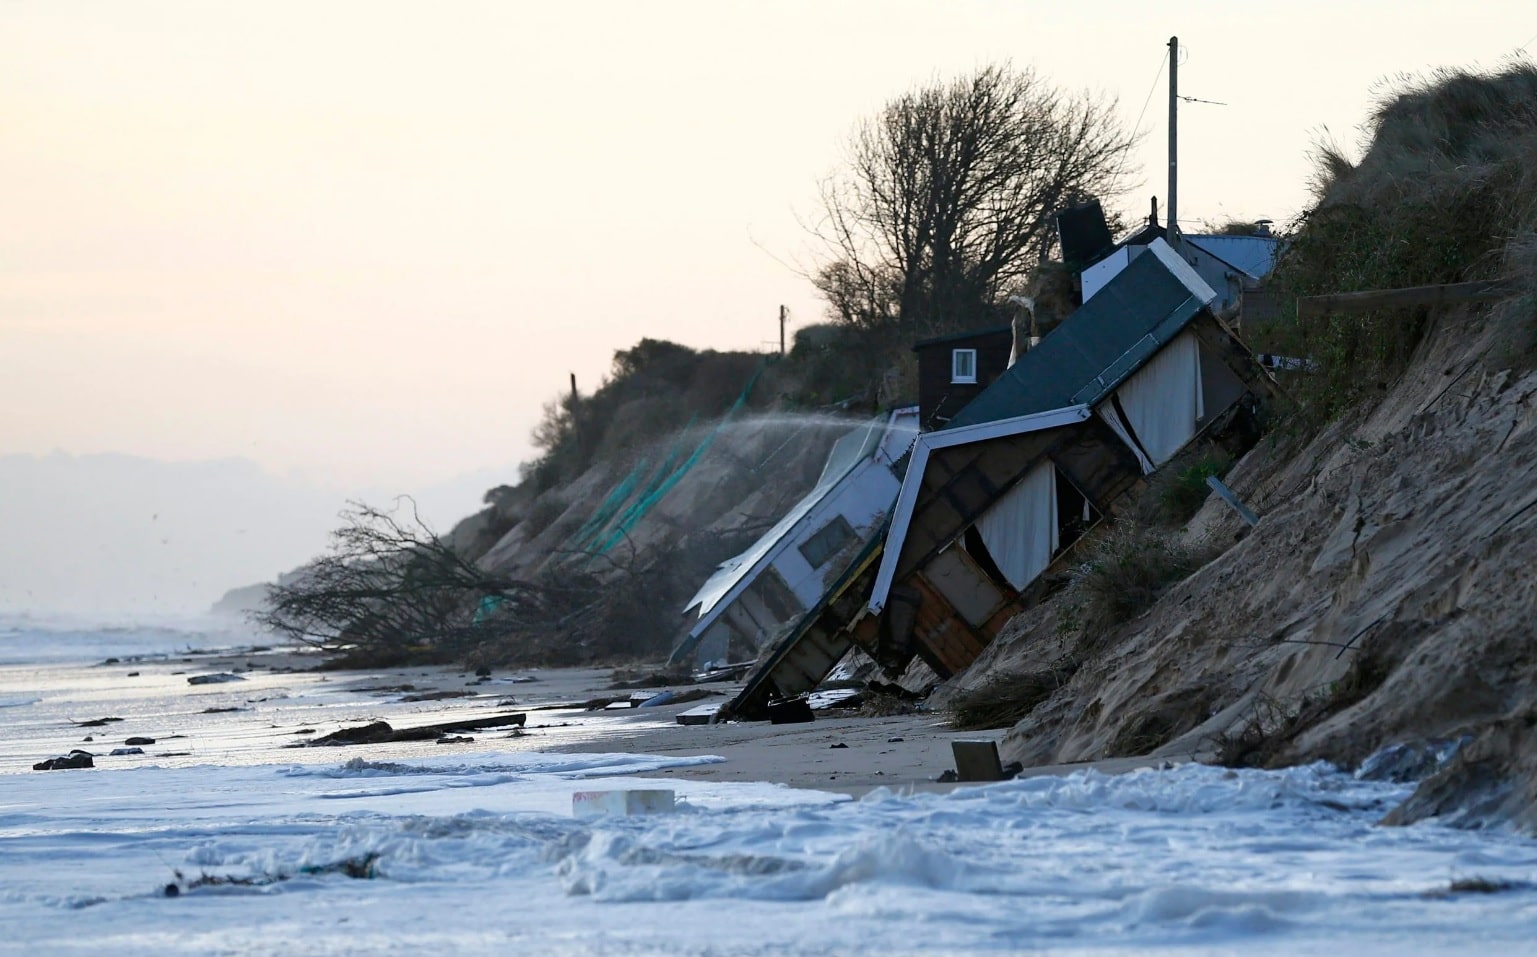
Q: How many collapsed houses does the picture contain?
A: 2